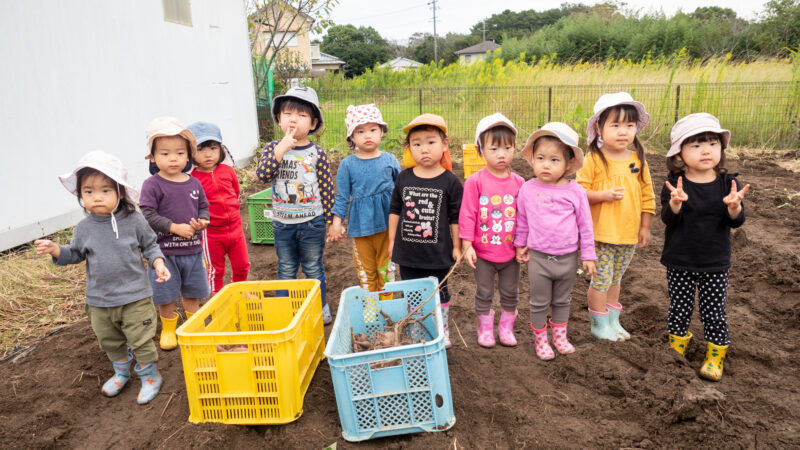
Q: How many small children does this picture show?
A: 10